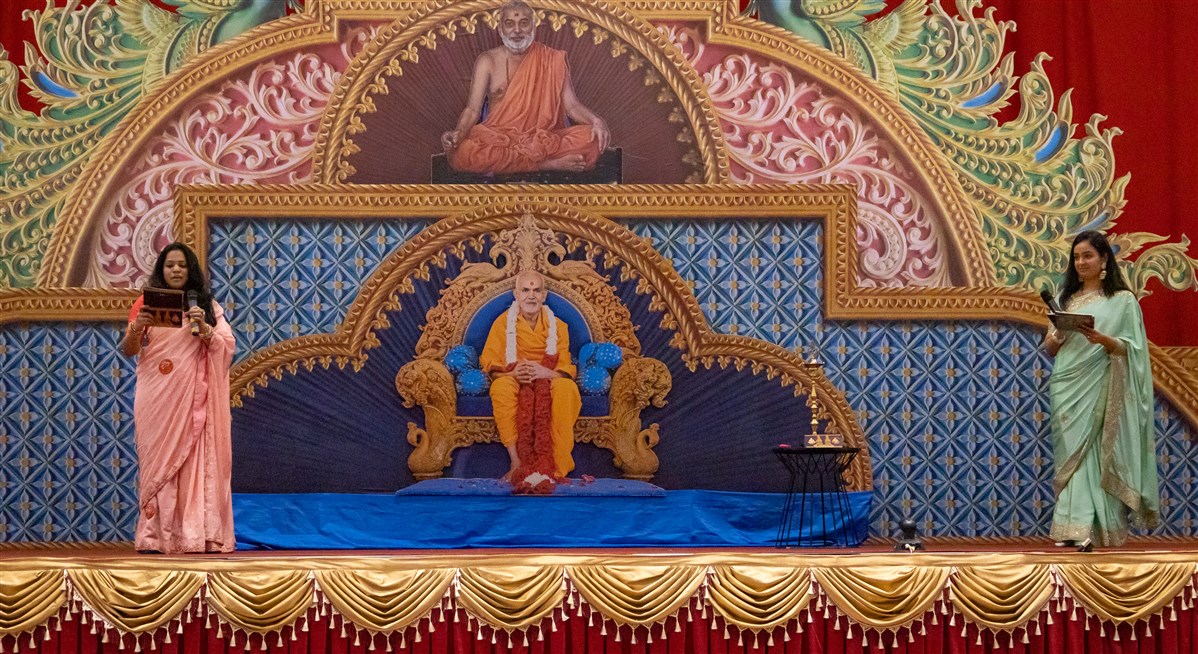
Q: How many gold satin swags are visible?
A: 10